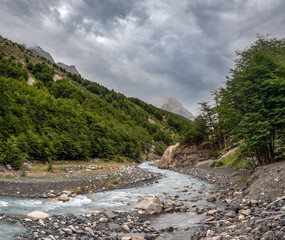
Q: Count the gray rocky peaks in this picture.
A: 3